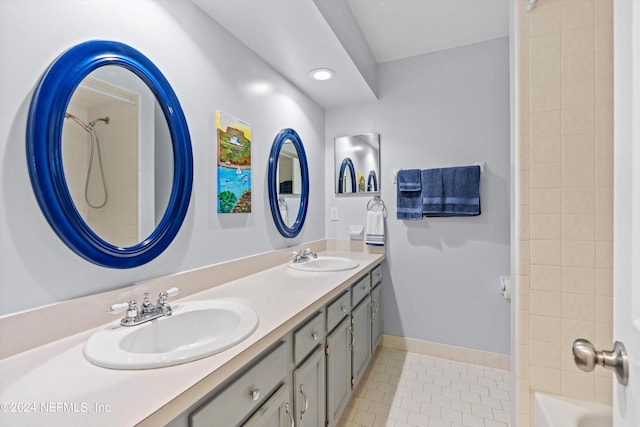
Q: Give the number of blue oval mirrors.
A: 2